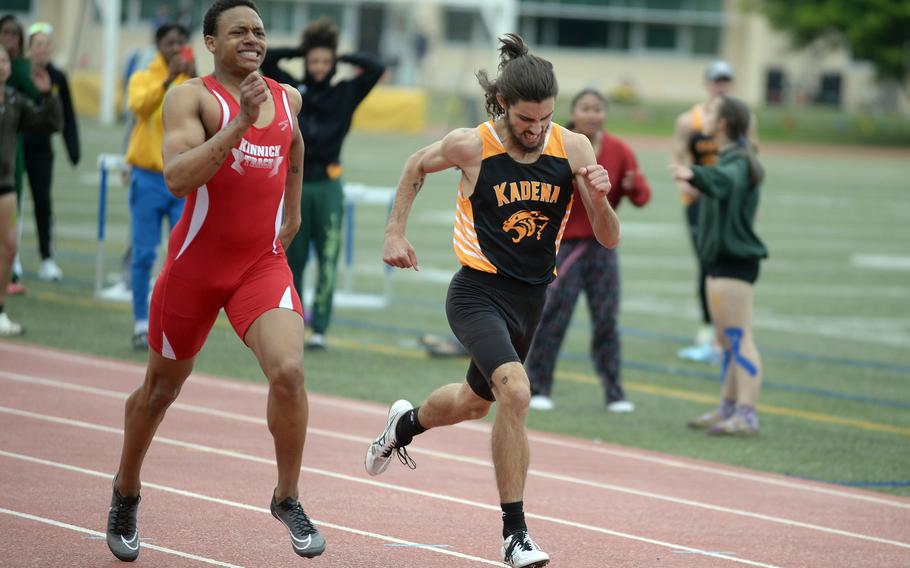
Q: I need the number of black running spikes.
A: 2